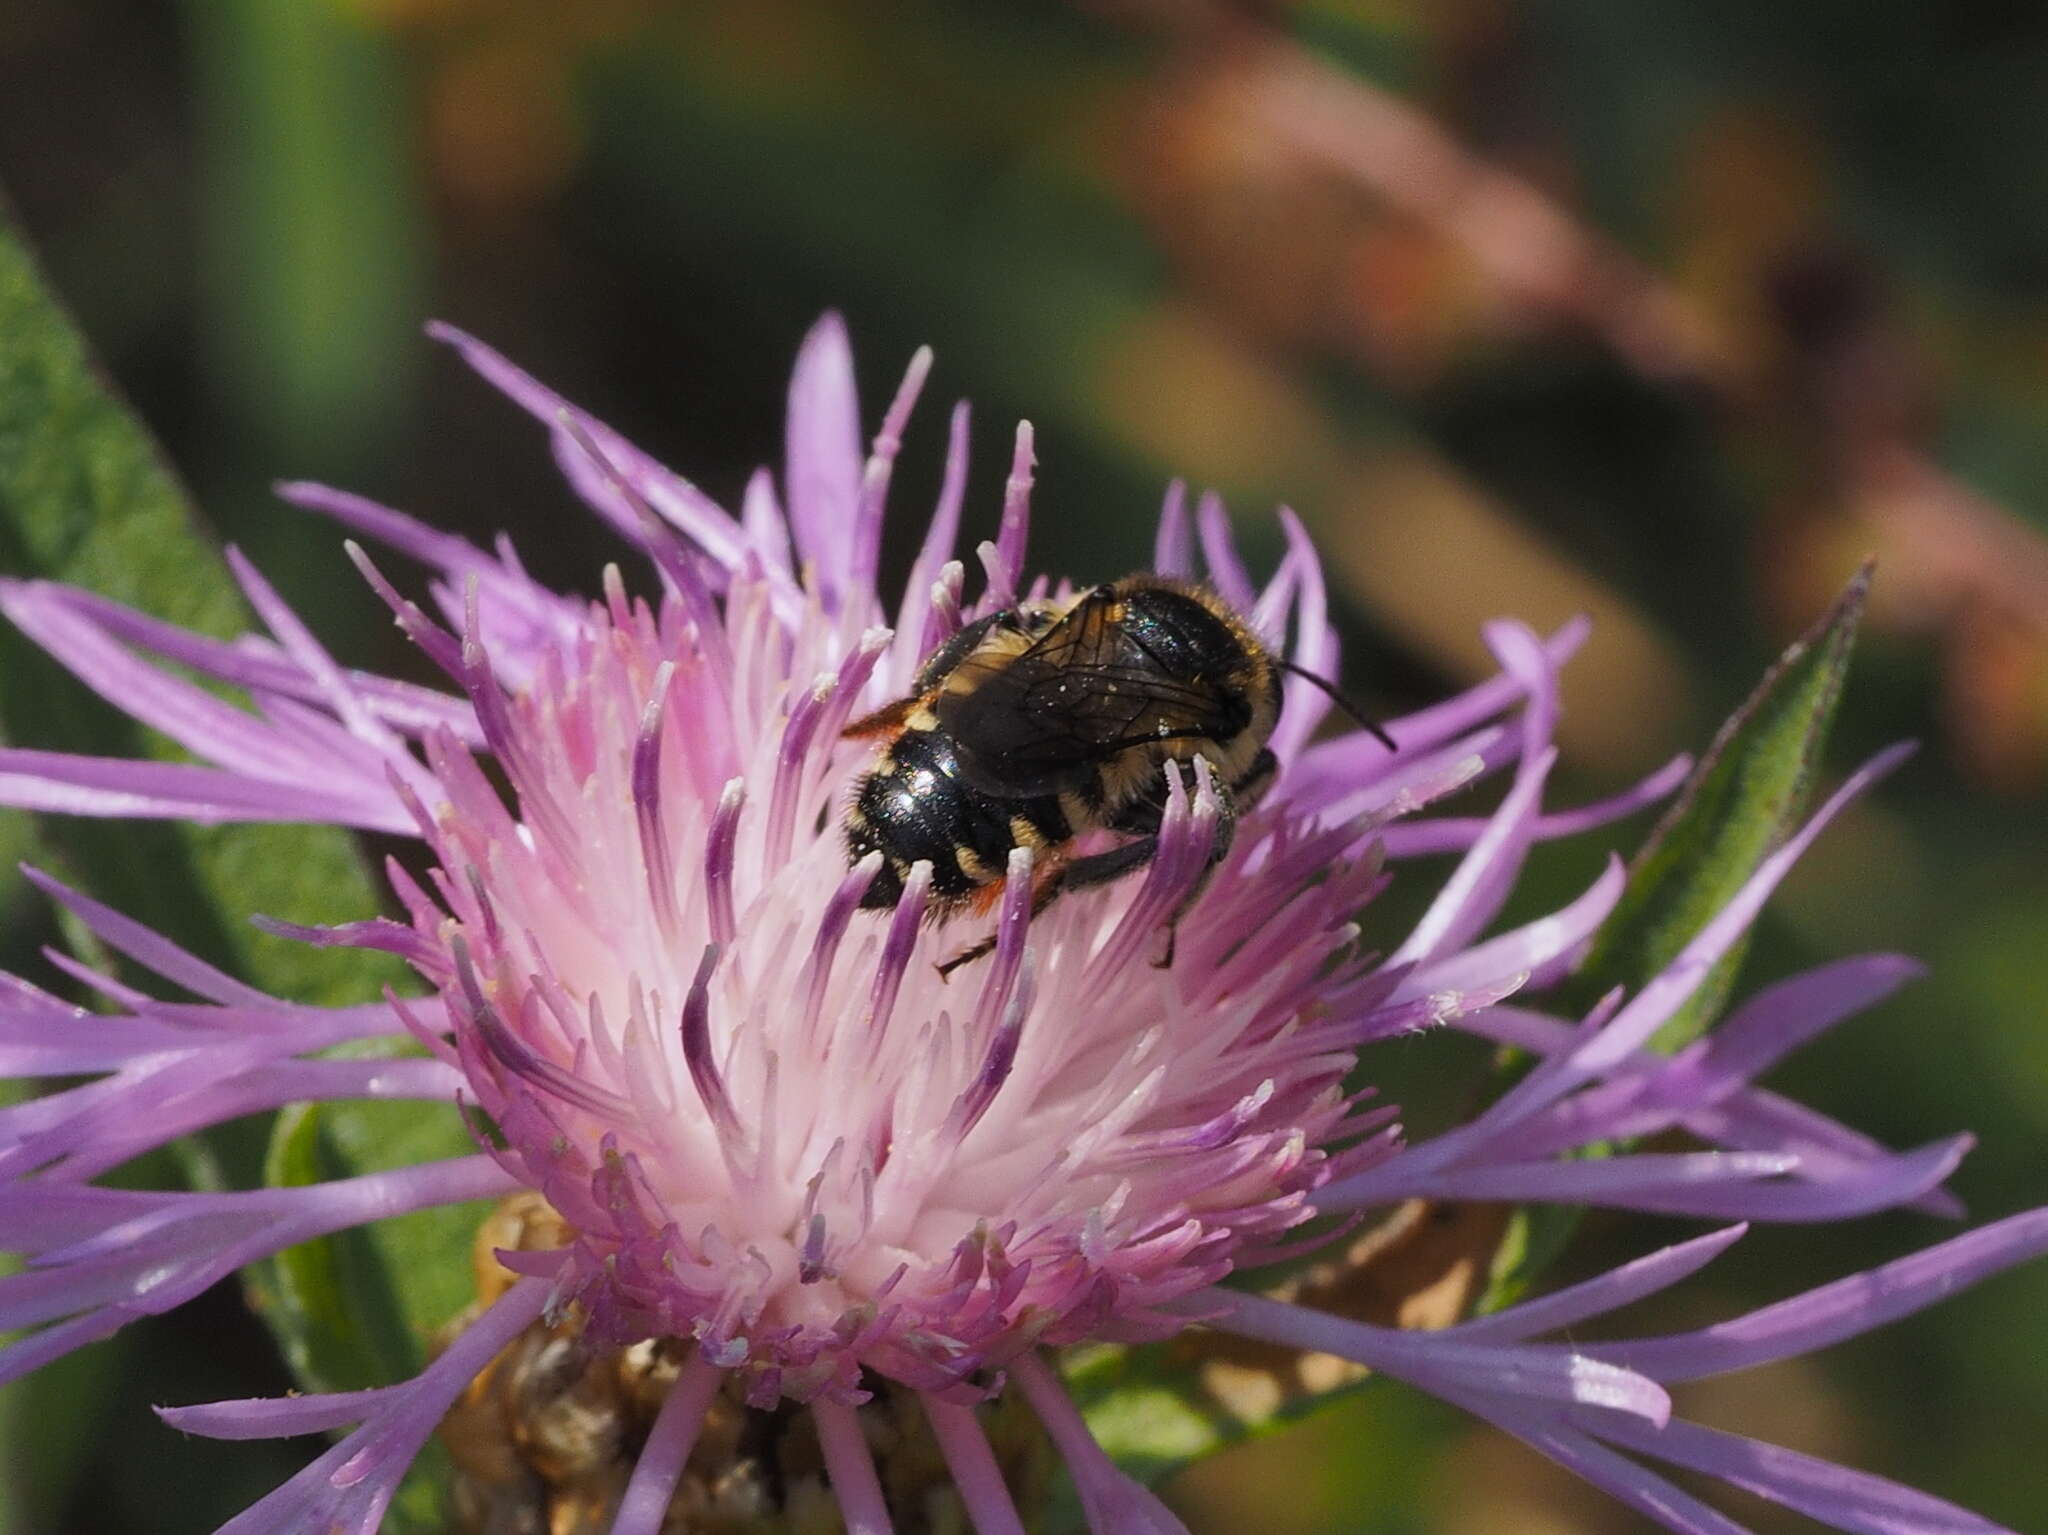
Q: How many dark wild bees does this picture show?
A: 1